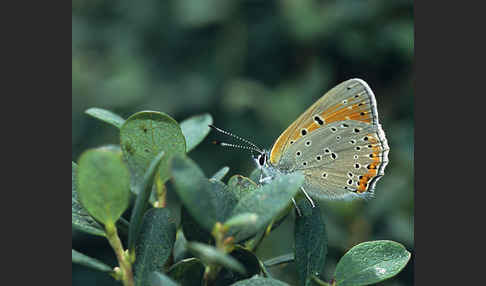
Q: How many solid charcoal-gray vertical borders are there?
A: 2